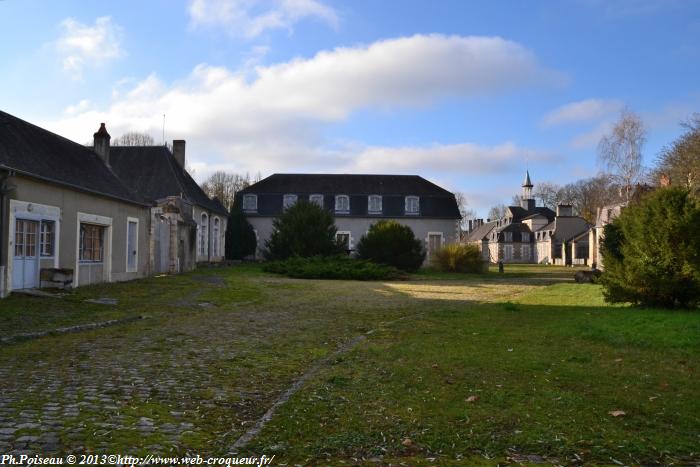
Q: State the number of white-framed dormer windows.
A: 6